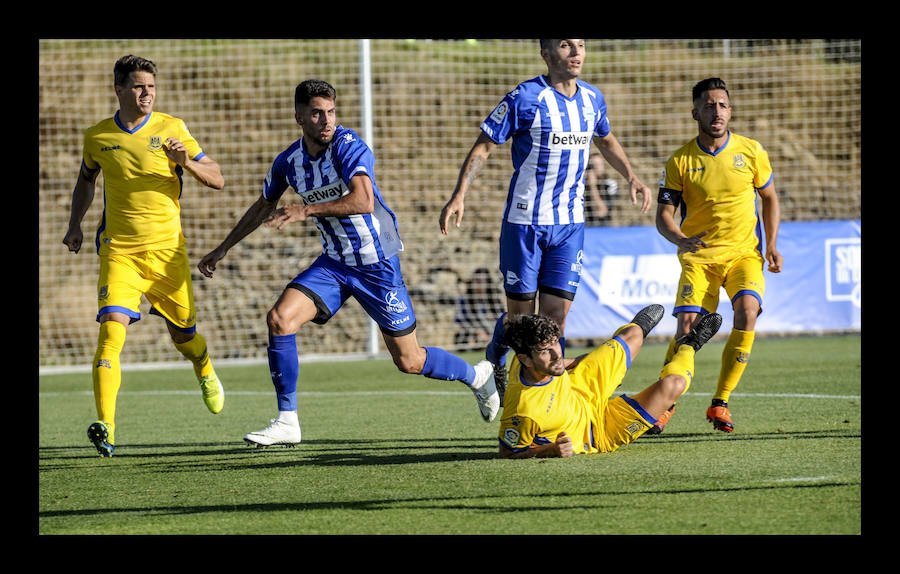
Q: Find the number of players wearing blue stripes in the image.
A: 2